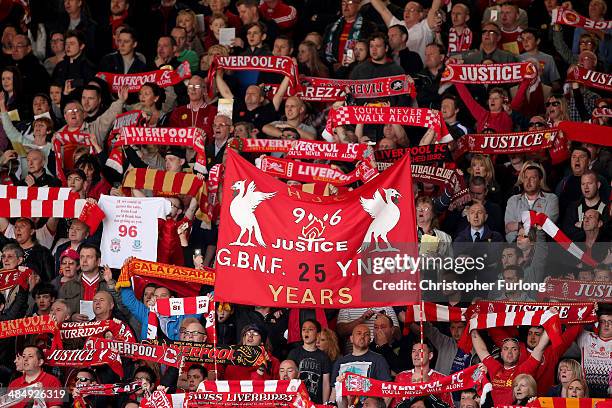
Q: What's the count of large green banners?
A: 0